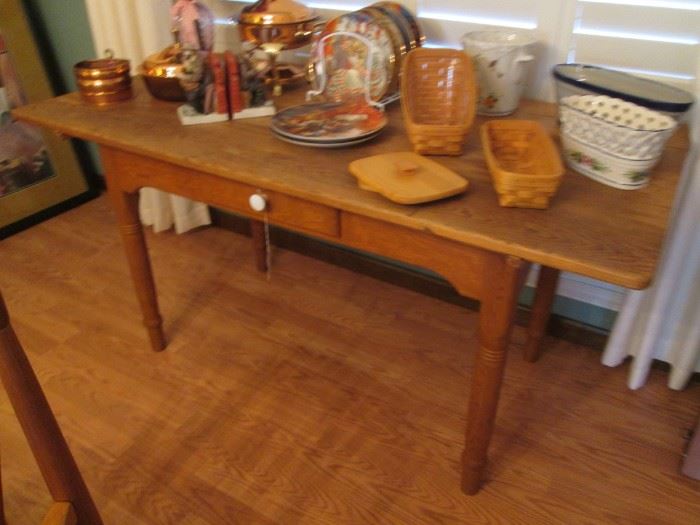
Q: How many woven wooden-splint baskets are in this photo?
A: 2